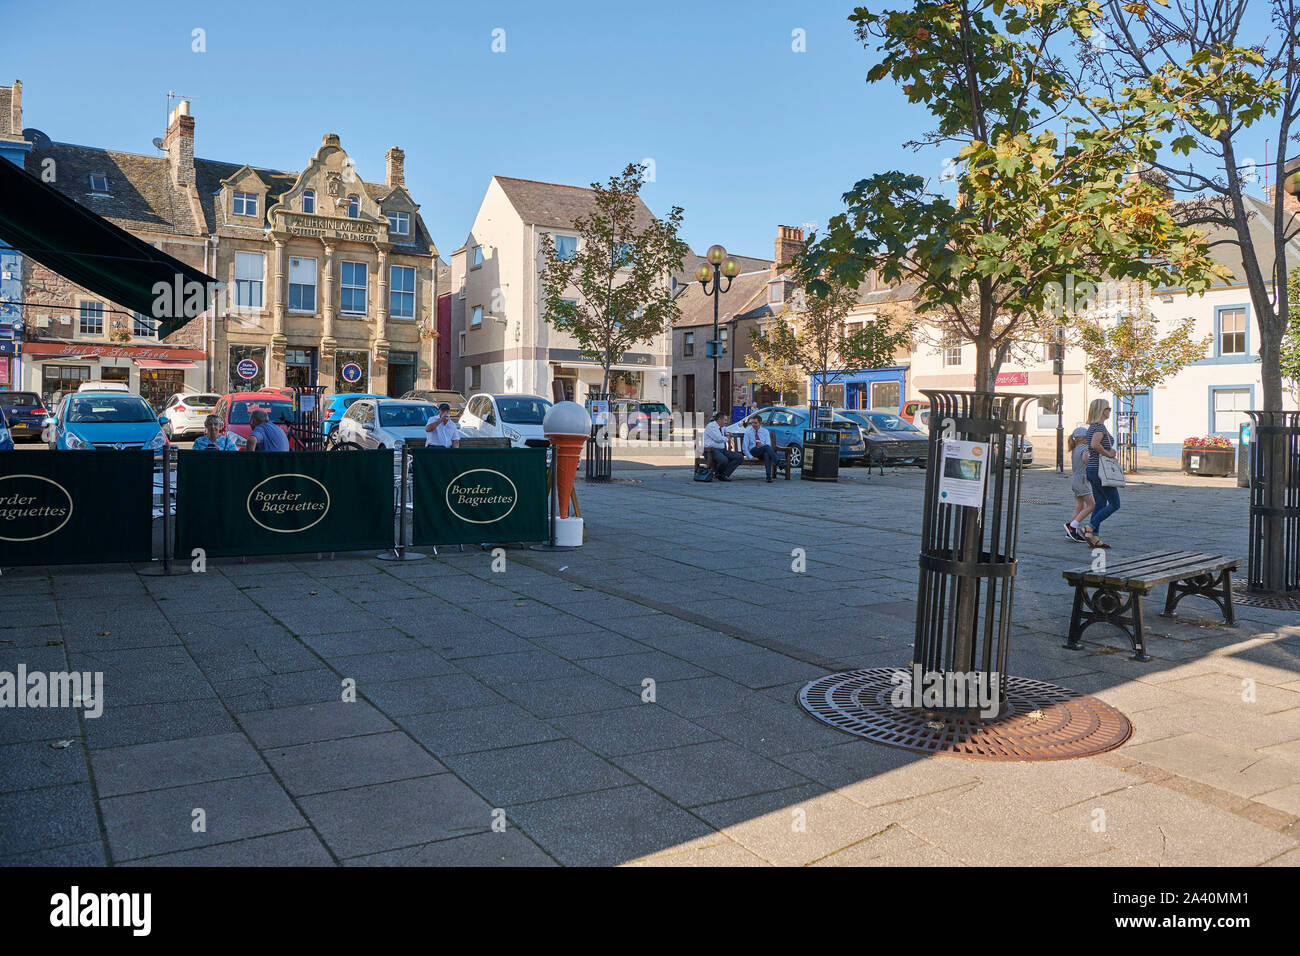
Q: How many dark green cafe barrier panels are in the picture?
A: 3